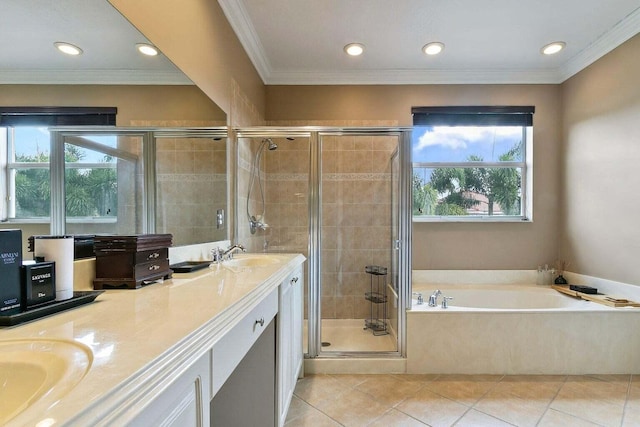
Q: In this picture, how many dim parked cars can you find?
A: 0